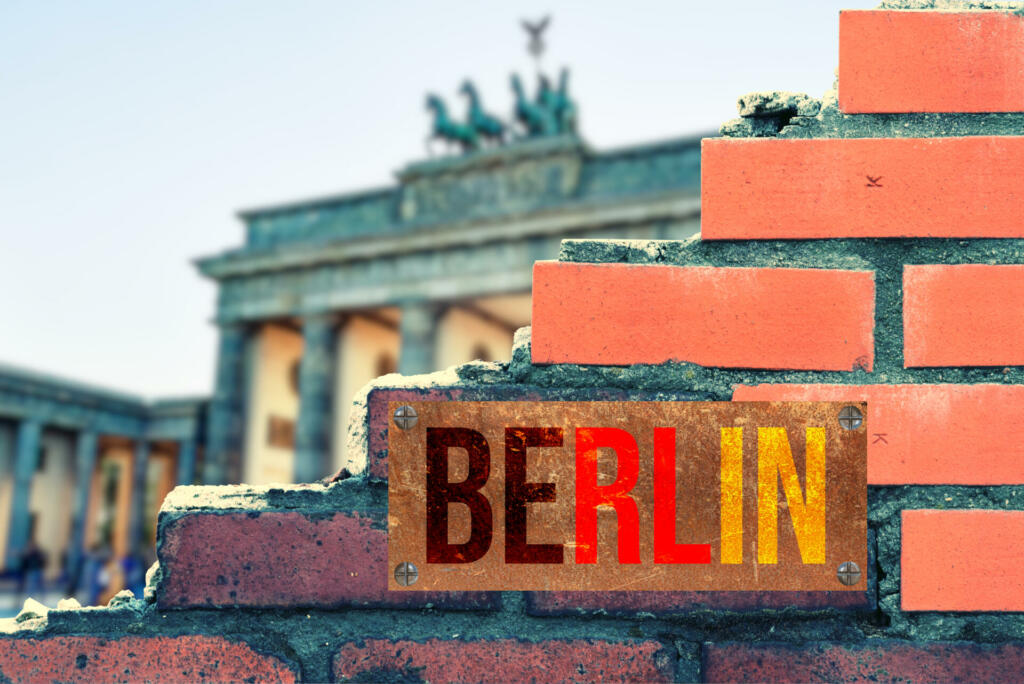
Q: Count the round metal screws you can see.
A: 4